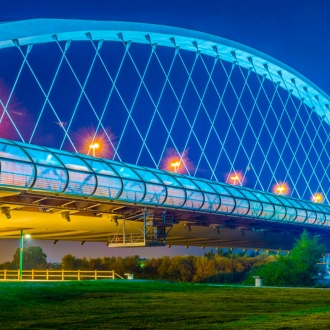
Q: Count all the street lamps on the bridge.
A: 5